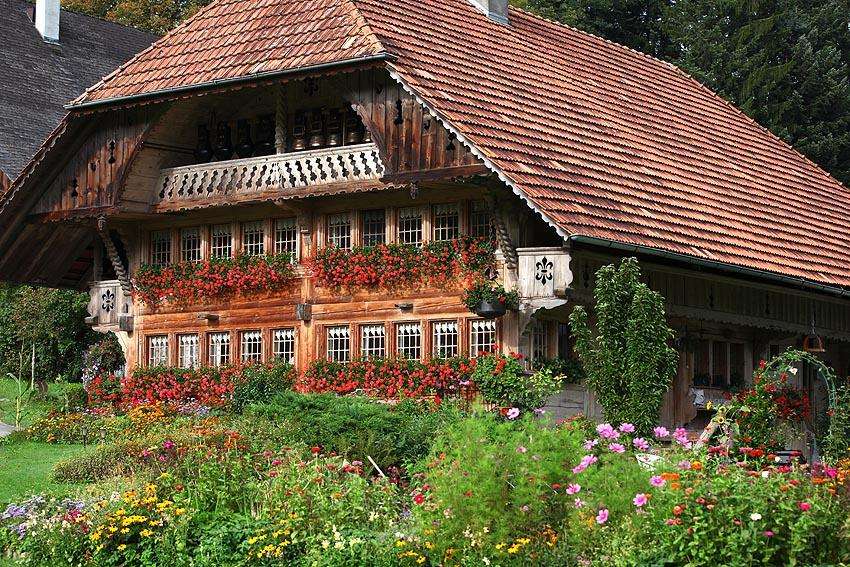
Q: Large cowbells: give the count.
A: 9